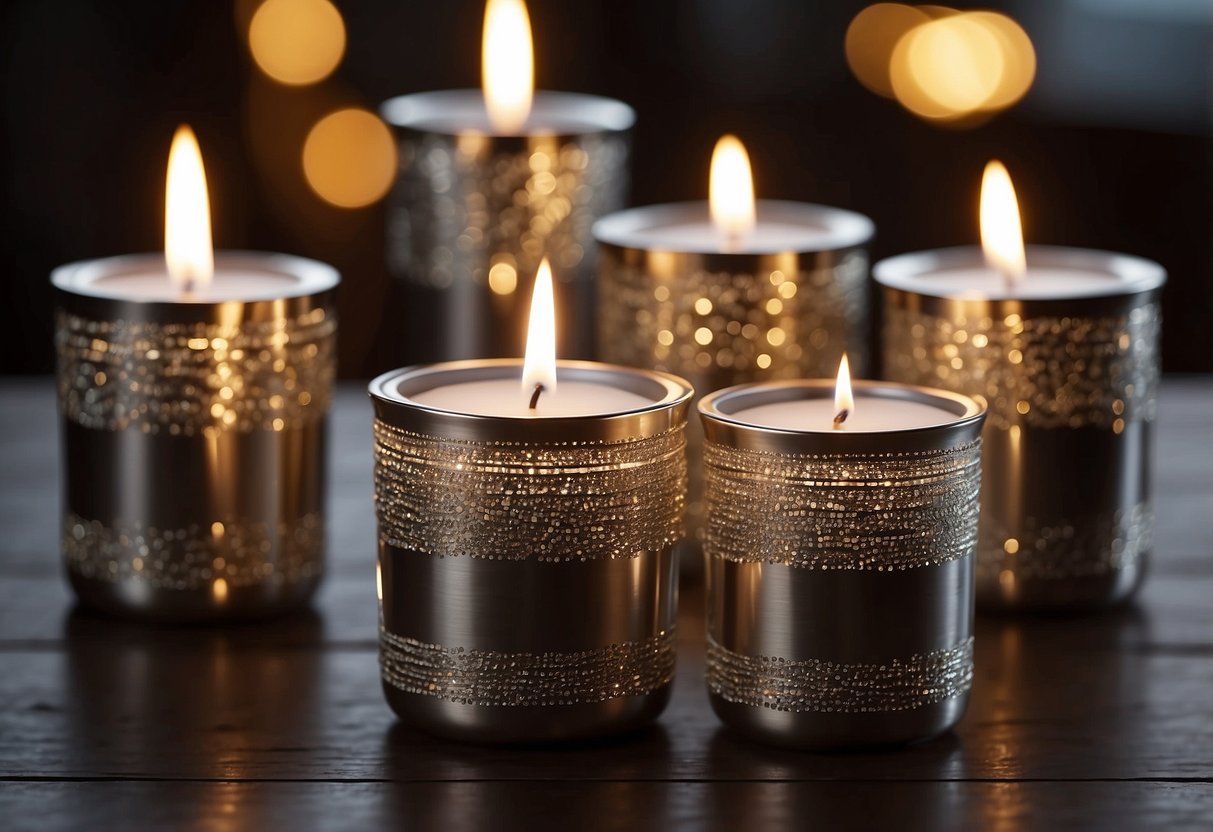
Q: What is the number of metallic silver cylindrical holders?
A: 6